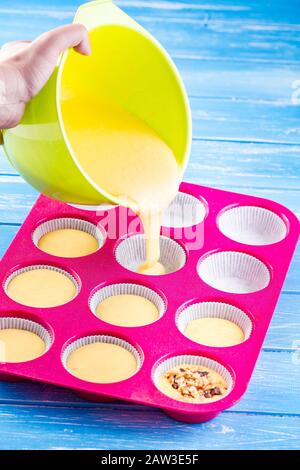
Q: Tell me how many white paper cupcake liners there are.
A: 12